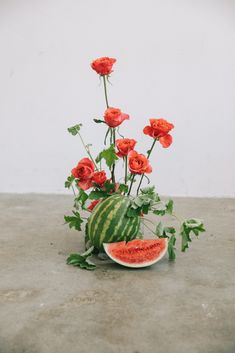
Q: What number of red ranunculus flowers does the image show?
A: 7